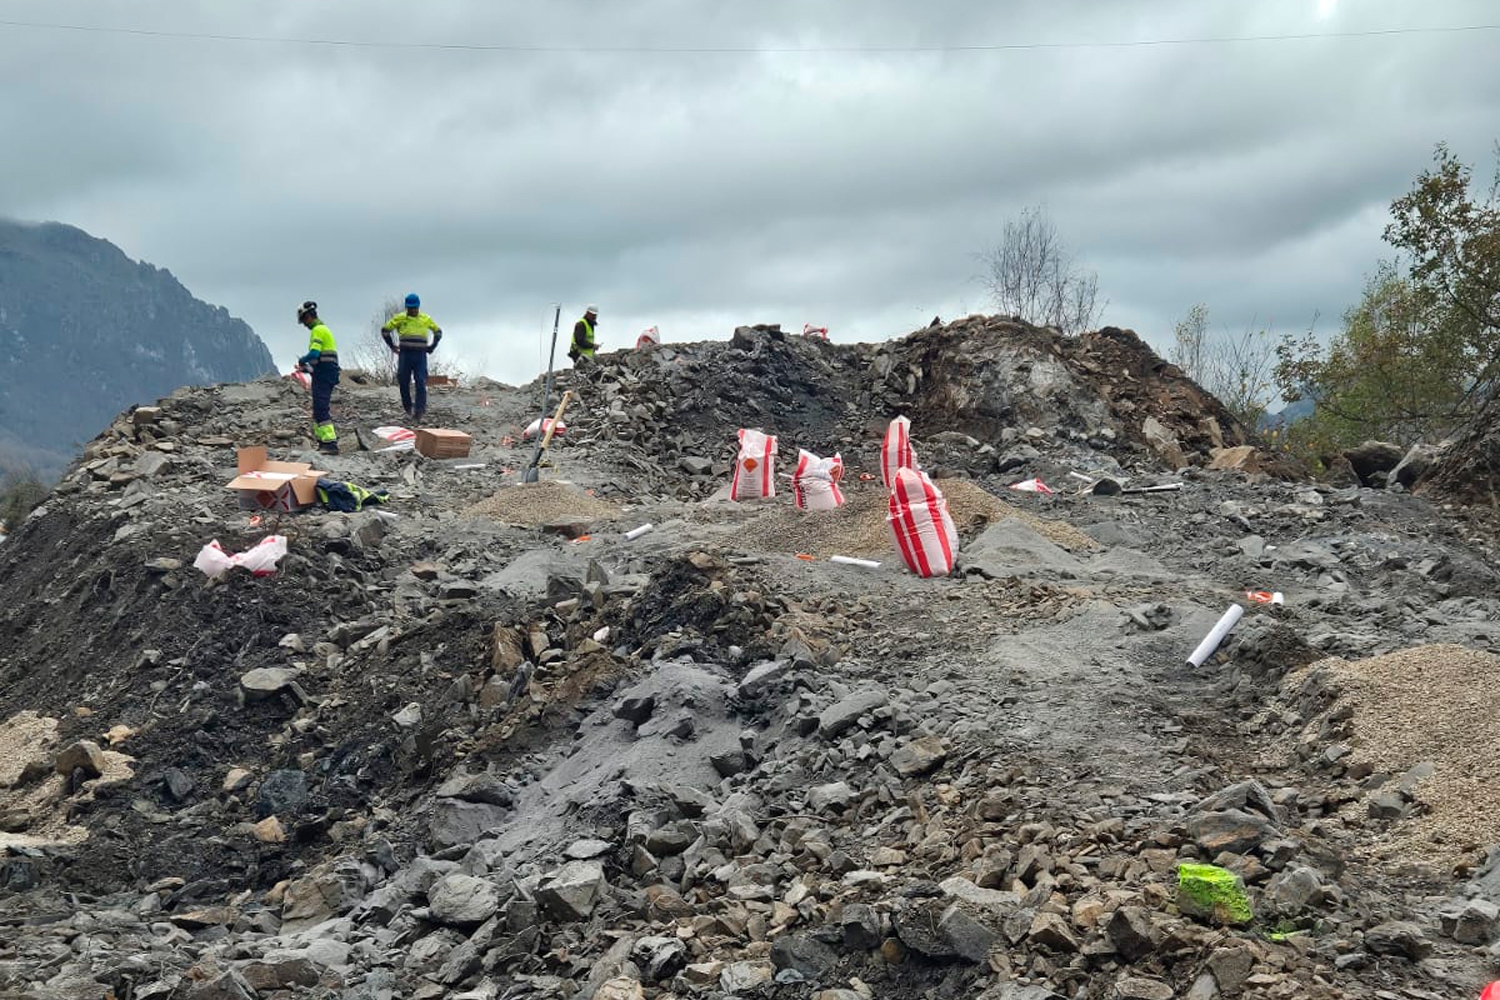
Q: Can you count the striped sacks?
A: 11